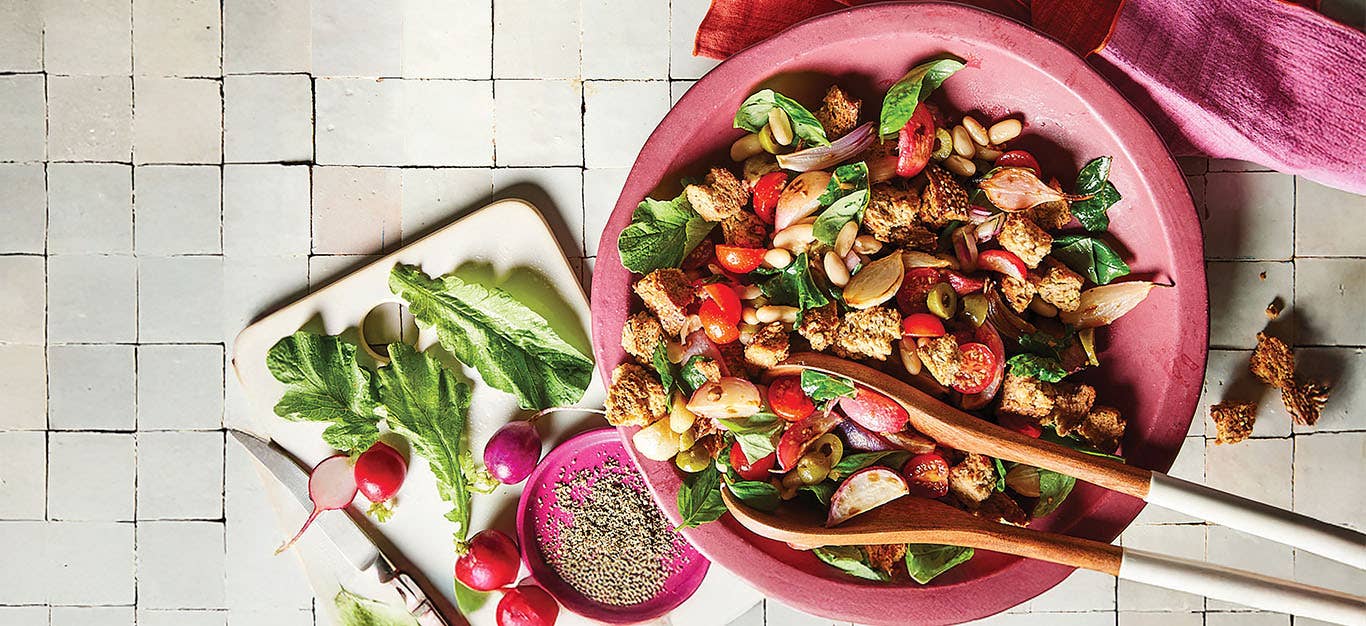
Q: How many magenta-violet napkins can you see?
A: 1